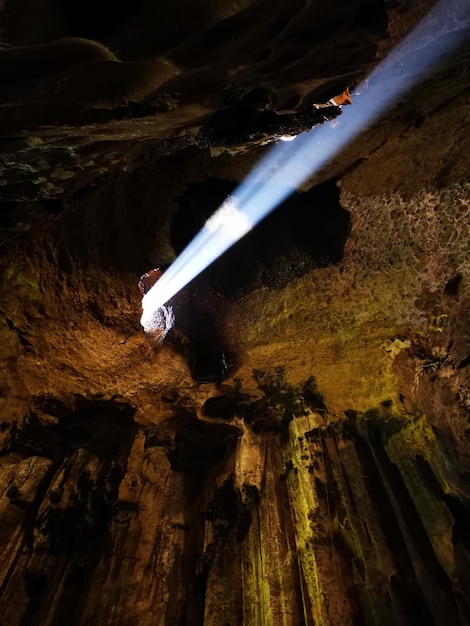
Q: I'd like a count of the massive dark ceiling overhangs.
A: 1